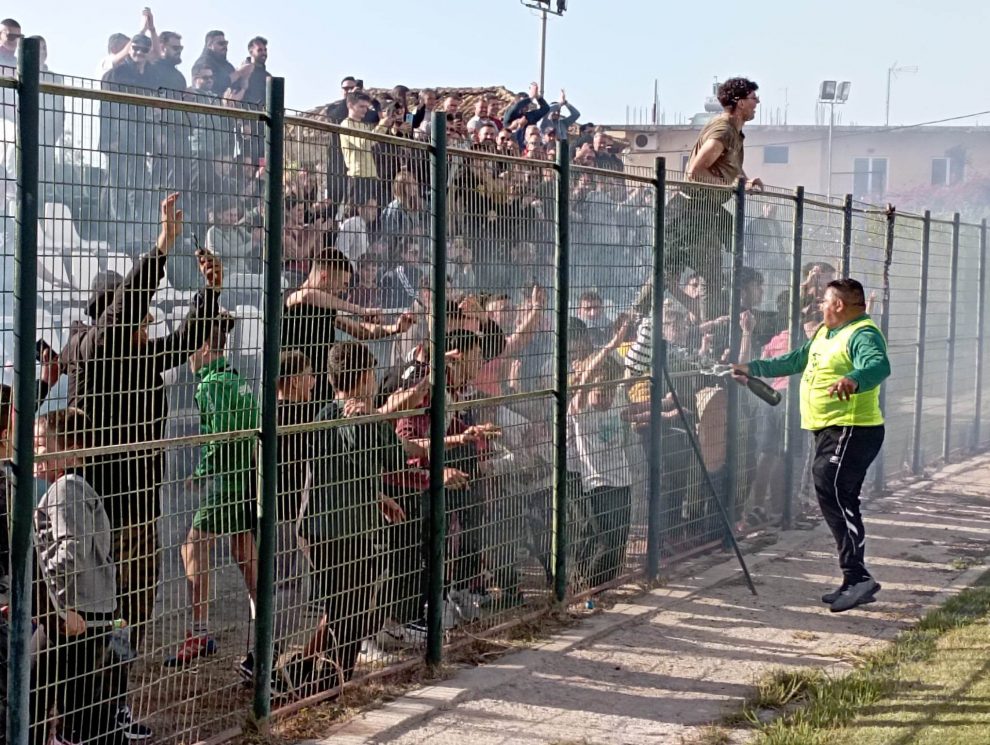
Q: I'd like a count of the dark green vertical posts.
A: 12